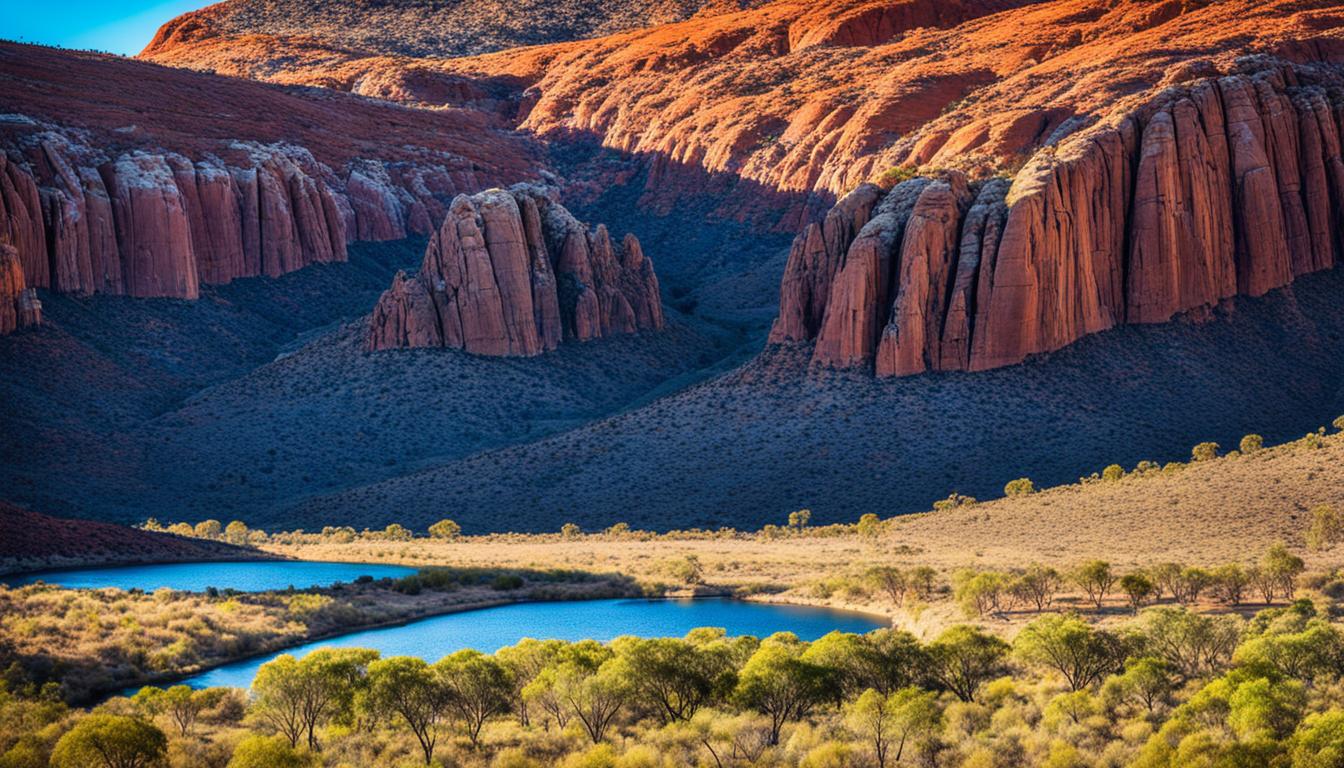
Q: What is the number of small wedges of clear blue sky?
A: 1